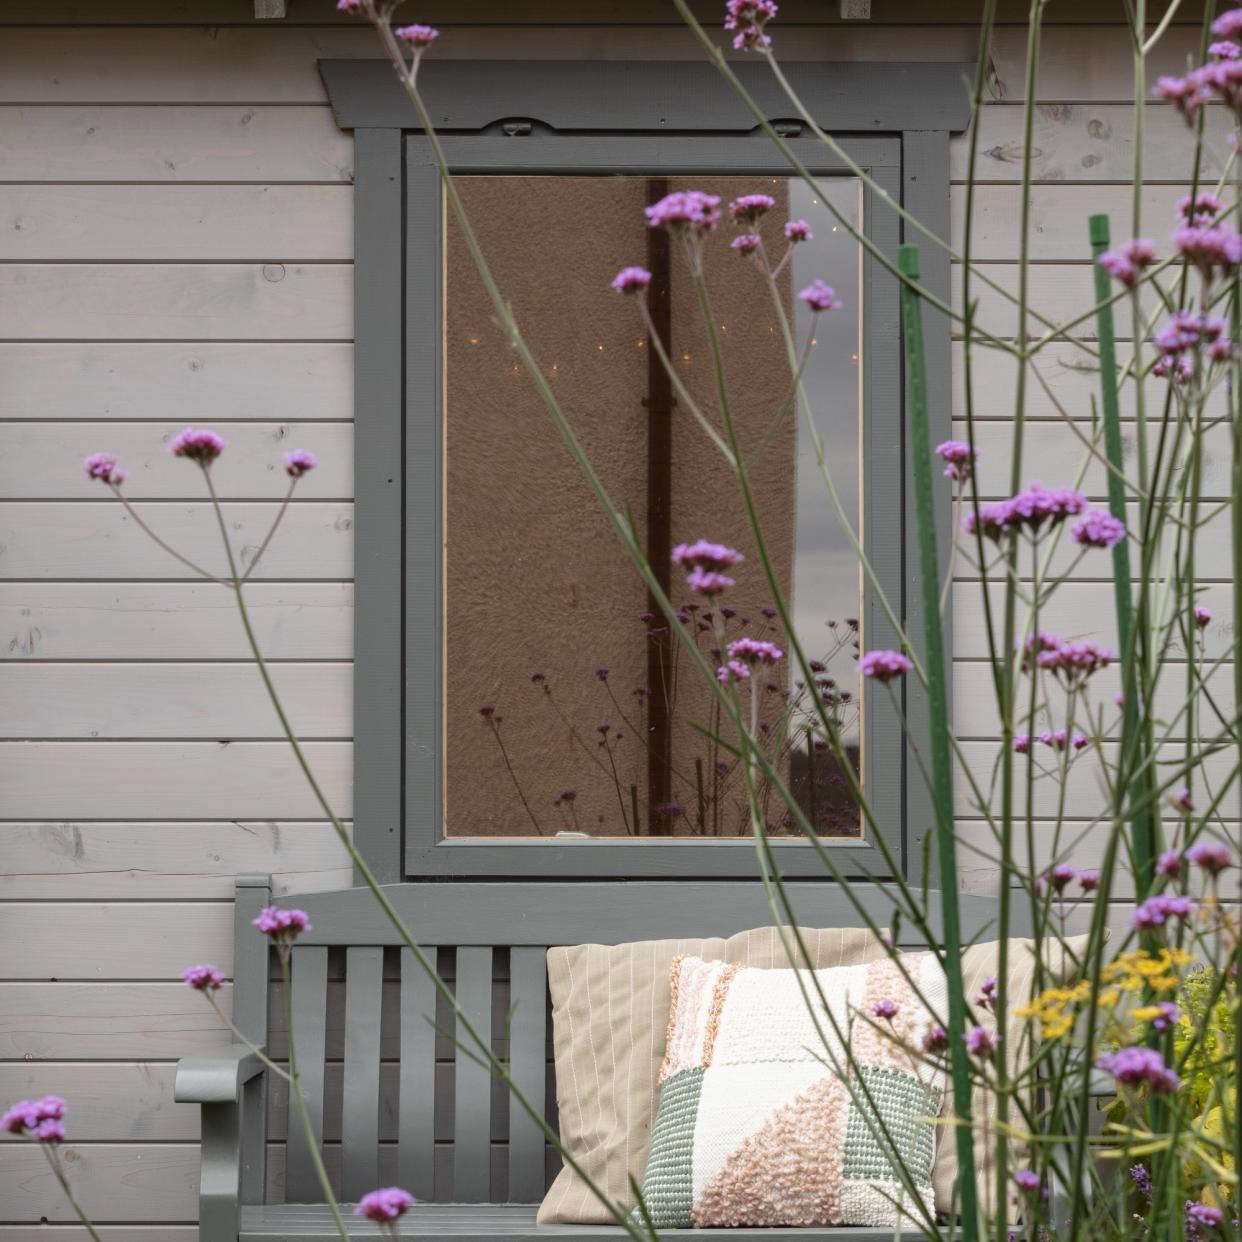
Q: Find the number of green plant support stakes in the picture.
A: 2